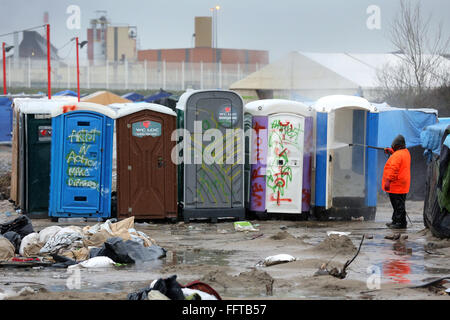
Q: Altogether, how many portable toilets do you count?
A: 6